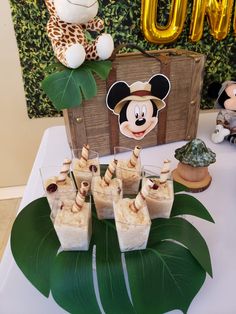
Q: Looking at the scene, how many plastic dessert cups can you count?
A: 7